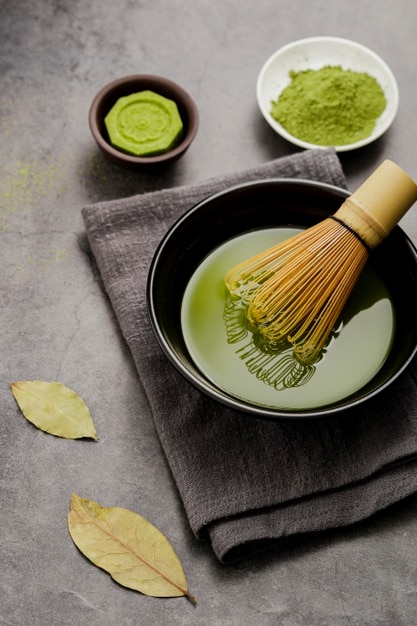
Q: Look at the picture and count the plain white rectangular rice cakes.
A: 0